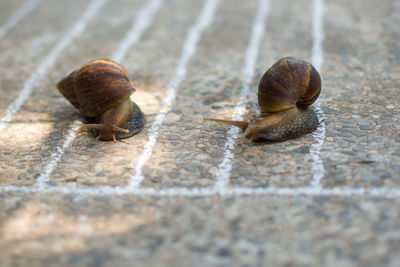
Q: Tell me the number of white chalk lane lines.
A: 6